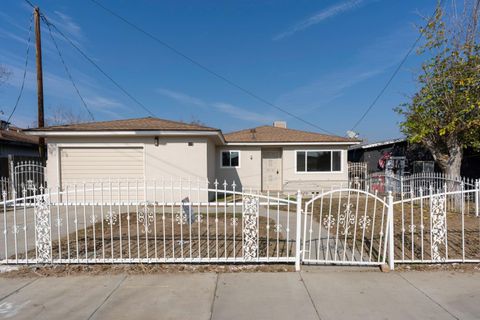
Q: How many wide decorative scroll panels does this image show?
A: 3